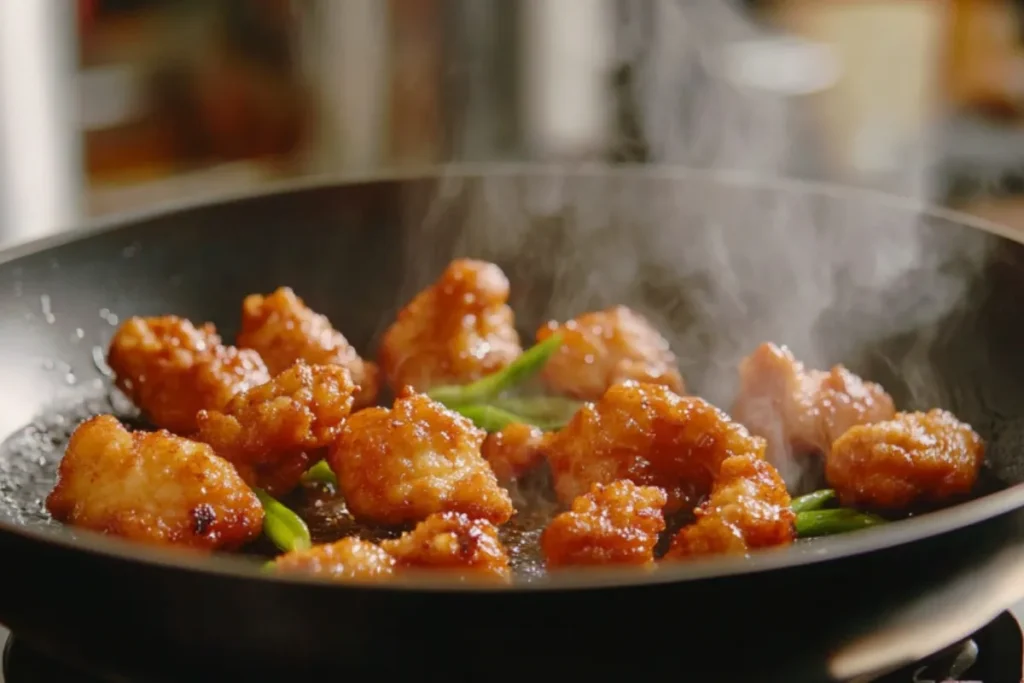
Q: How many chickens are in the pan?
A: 15